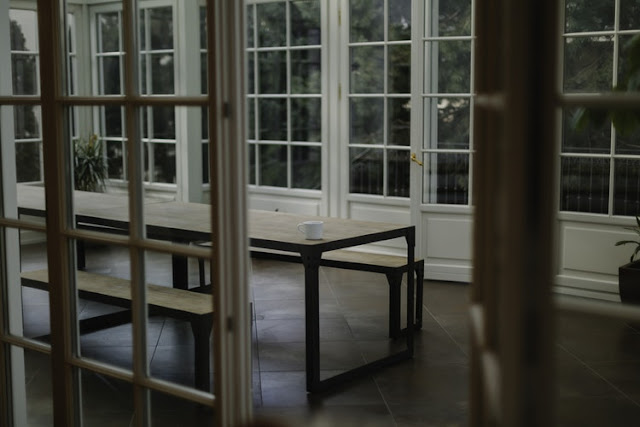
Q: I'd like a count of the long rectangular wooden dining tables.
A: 1